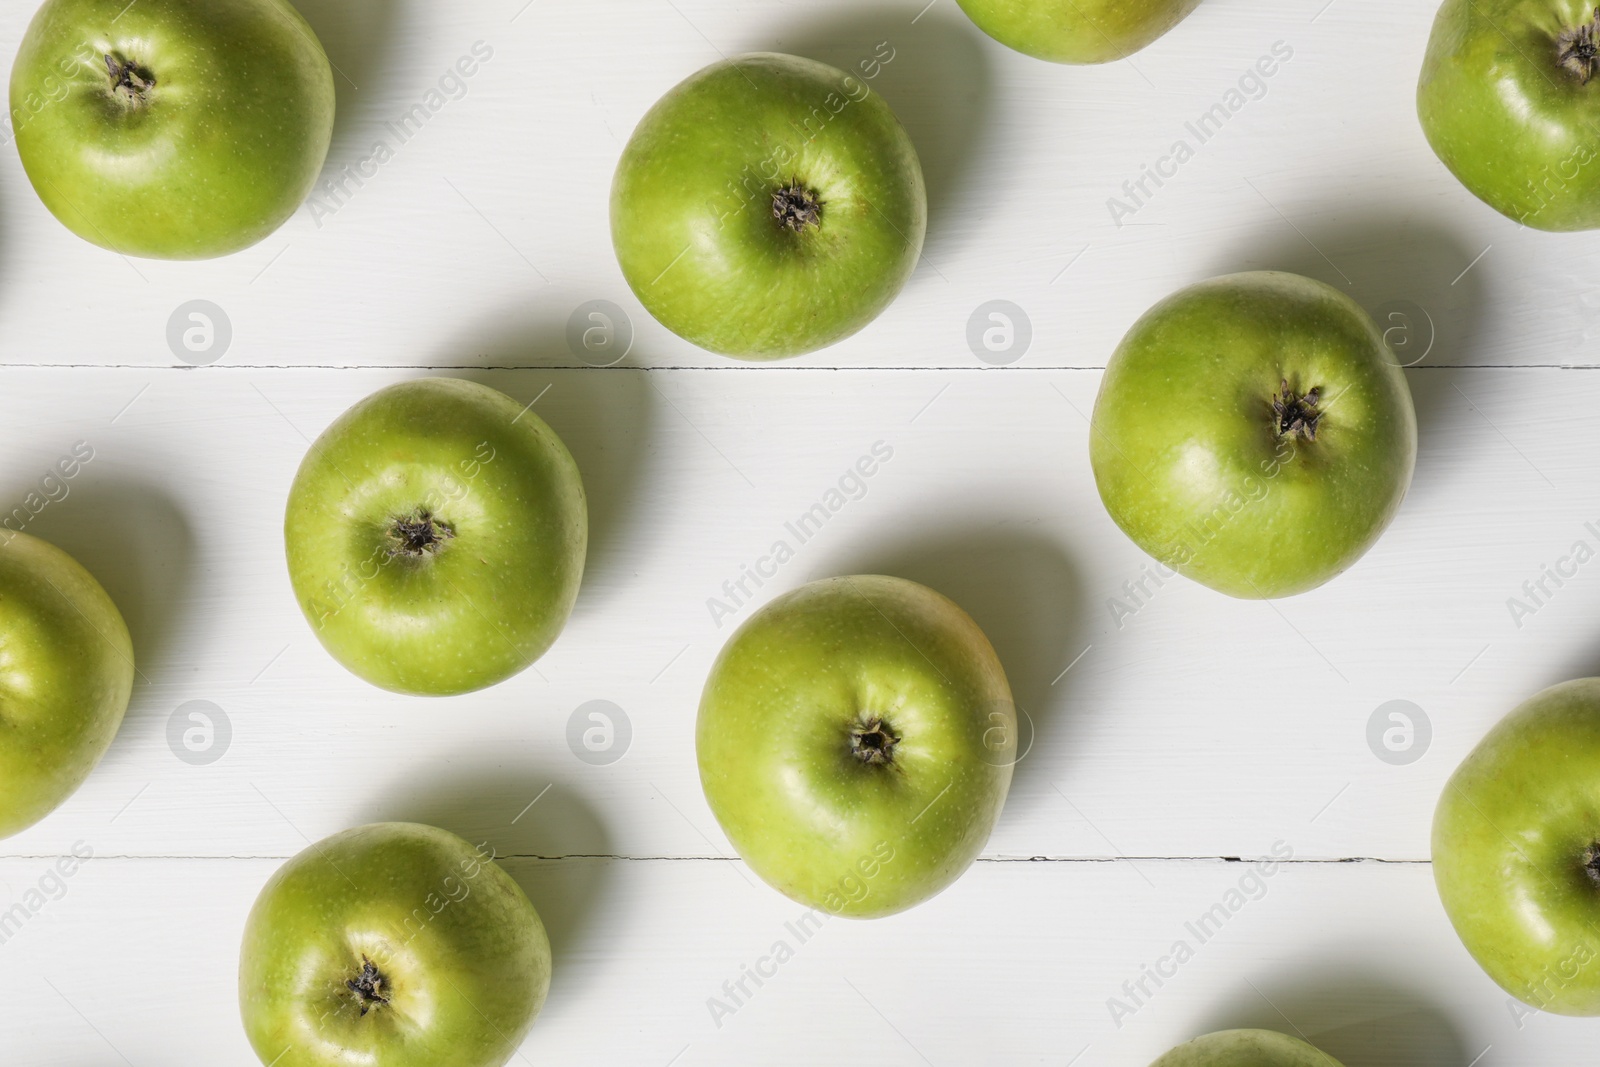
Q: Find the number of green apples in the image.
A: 11